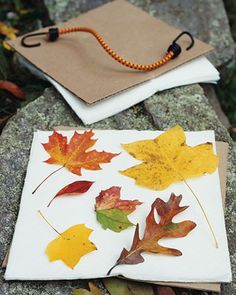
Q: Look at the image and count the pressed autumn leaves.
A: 6